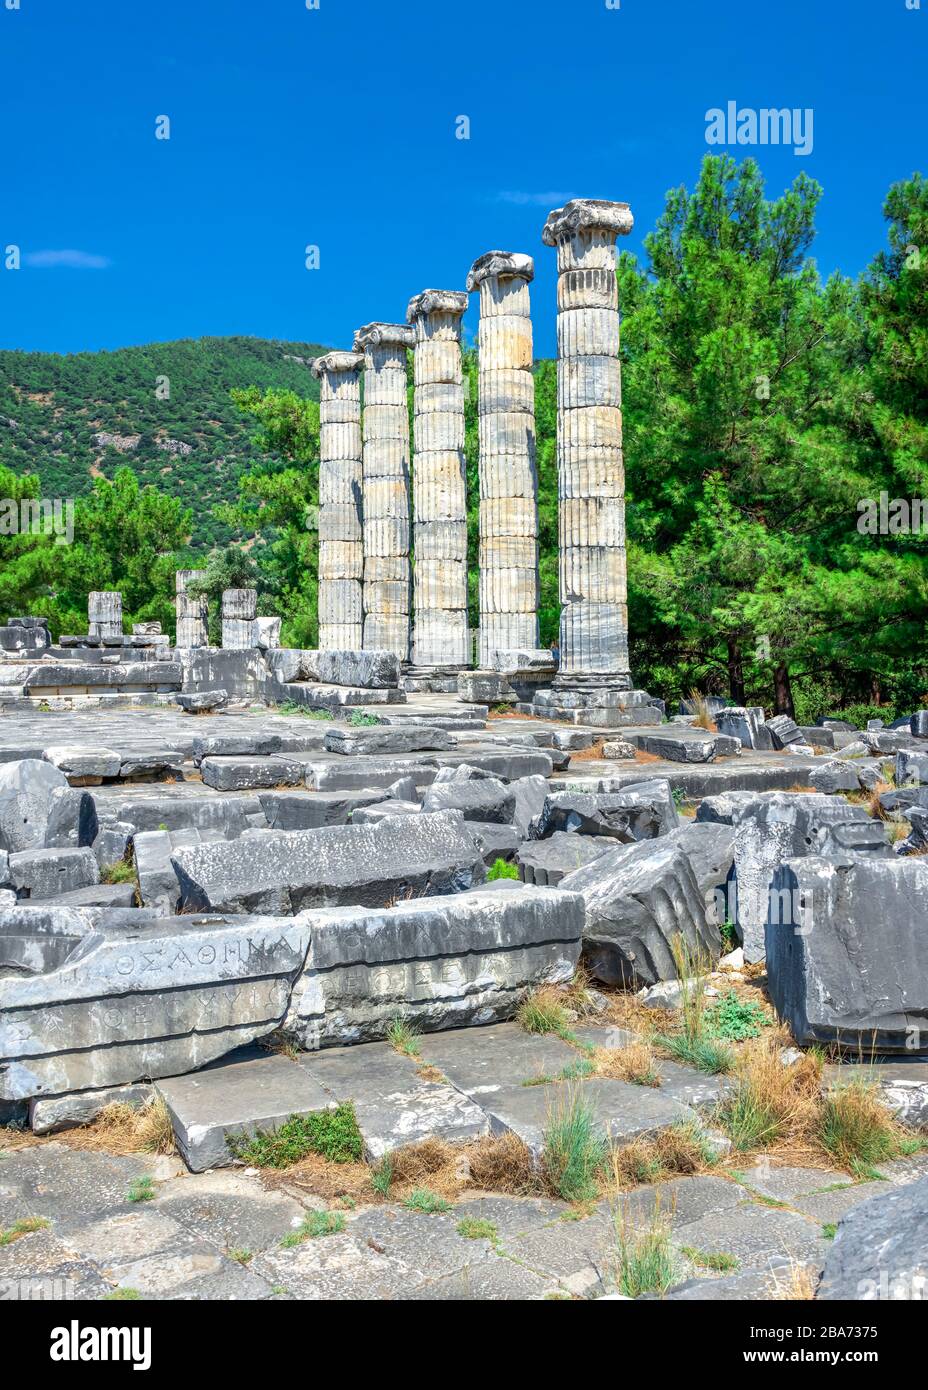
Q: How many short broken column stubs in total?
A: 3